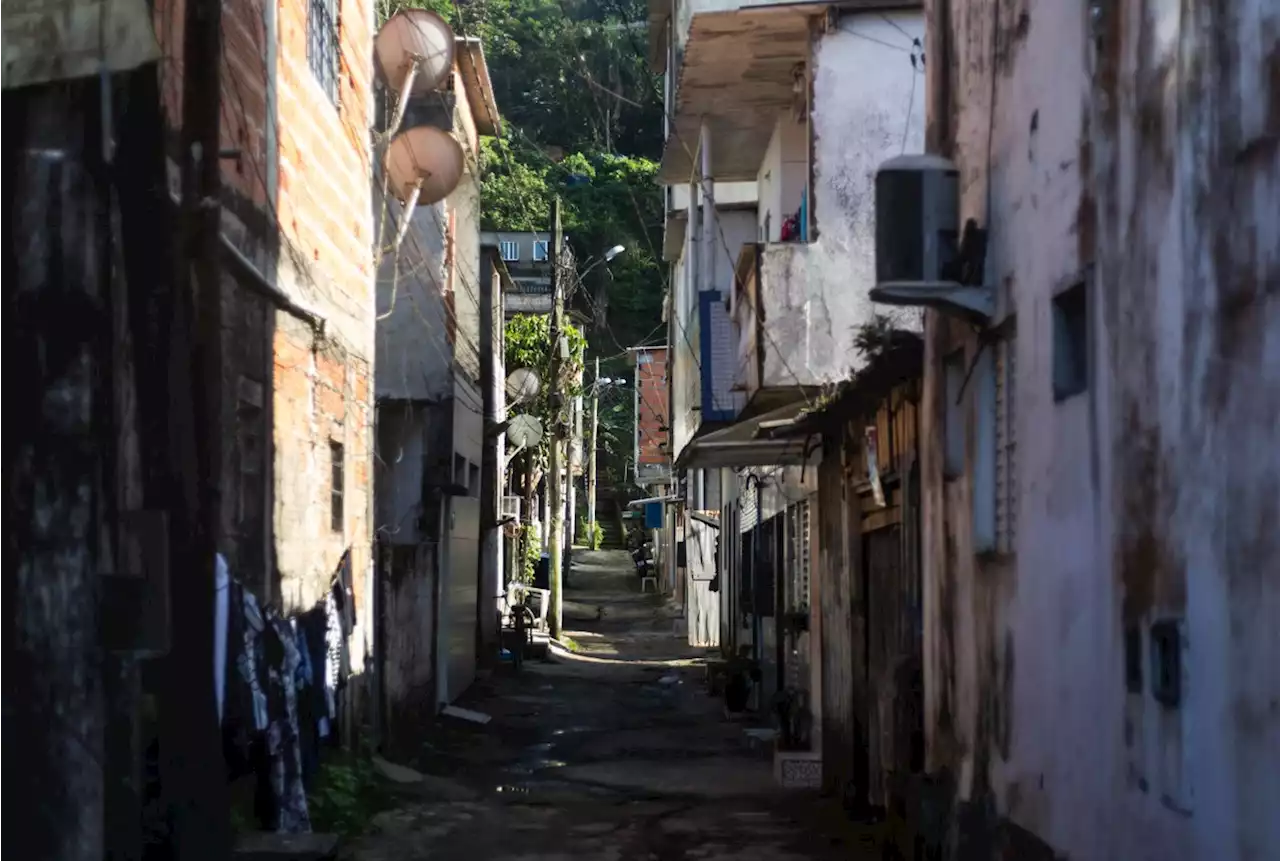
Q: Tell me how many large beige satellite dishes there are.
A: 2